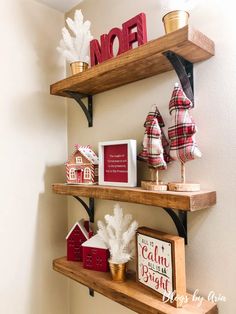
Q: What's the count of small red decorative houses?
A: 2